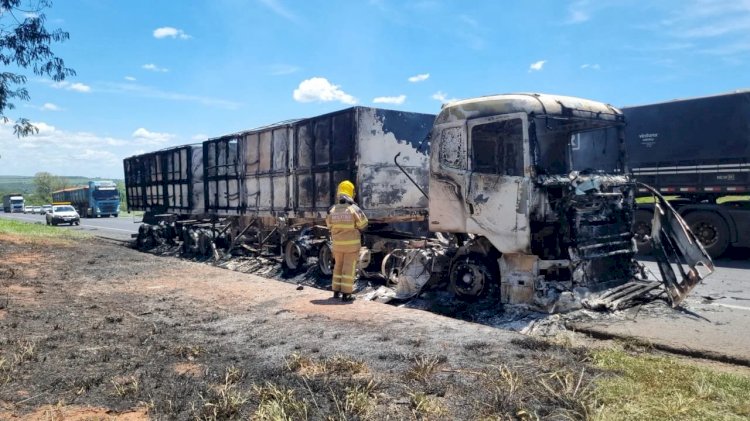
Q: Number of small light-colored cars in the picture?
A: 4